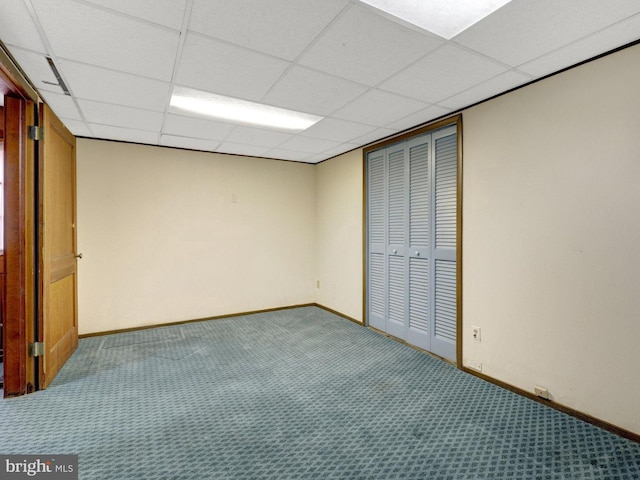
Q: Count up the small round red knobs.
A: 0